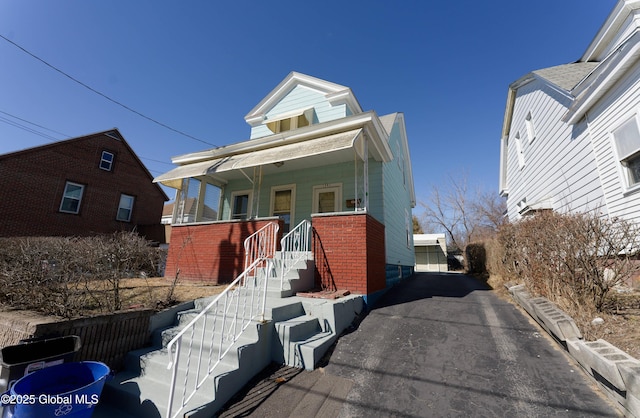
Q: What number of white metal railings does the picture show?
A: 3